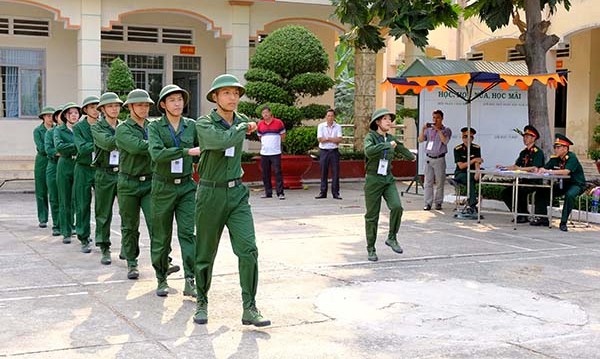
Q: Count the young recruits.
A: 9